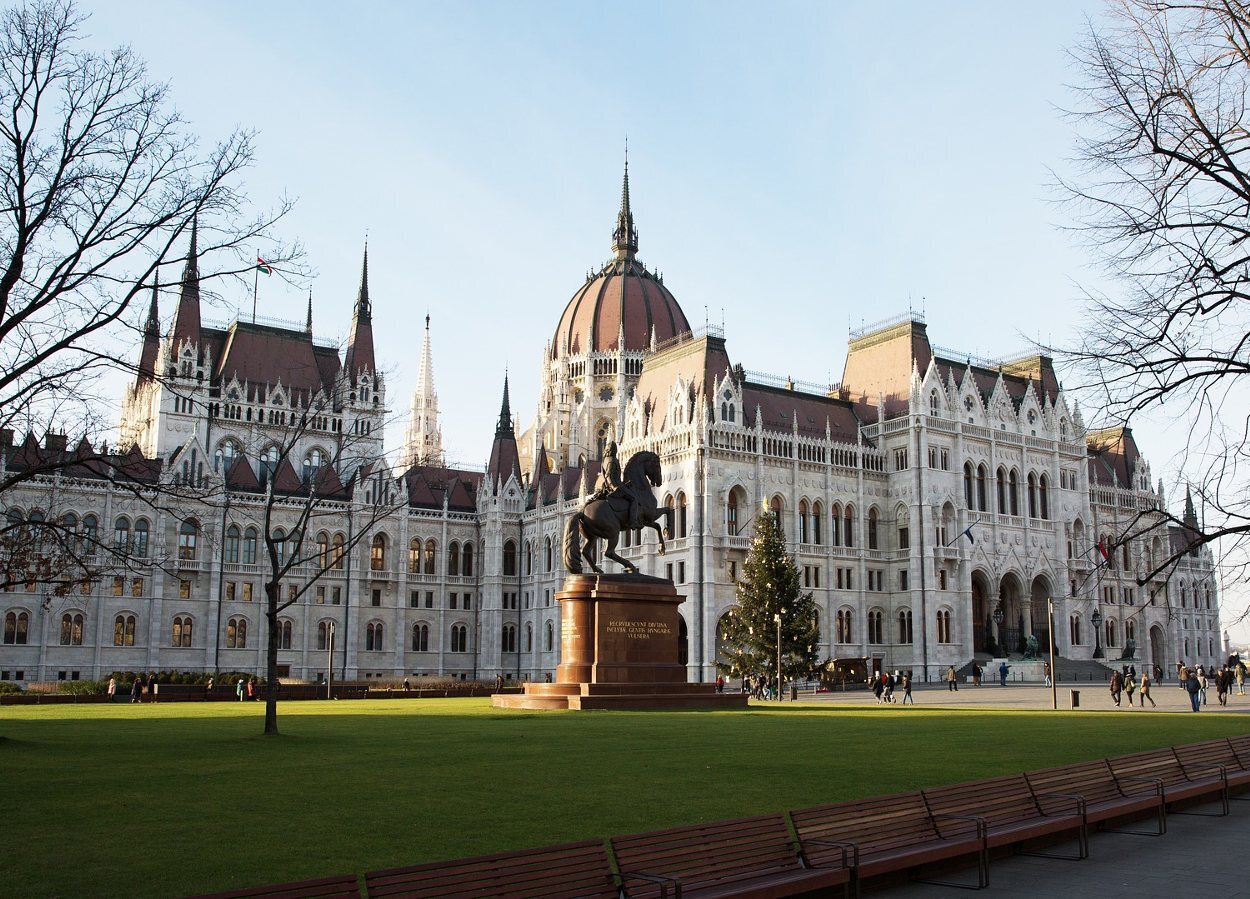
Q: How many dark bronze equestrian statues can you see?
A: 1